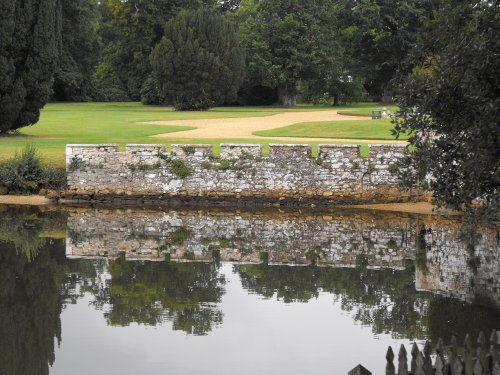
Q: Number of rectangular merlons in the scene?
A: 7